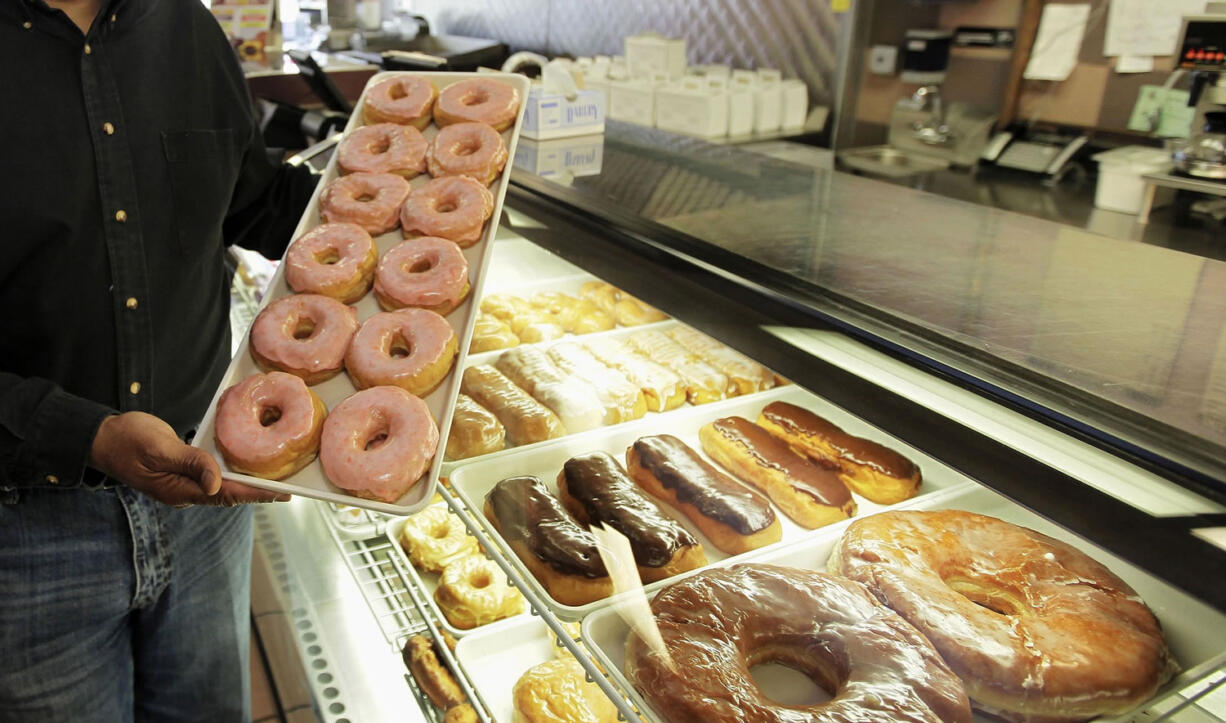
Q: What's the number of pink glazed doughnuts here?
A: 12